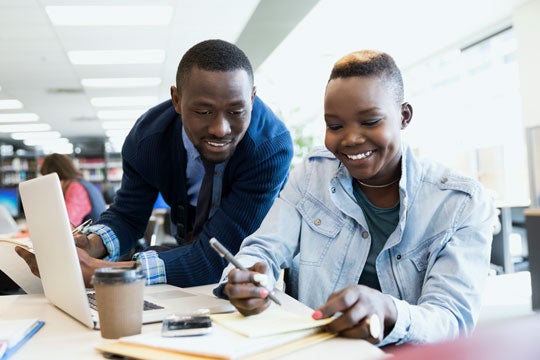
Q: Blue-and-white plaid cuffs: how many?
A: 2